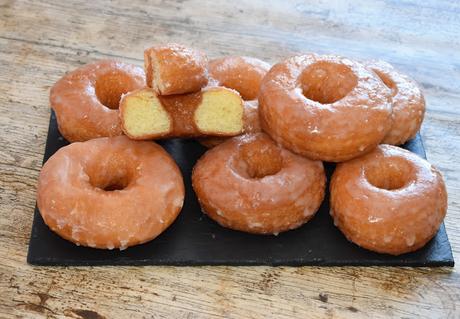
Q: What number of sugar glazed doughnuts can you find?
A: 8